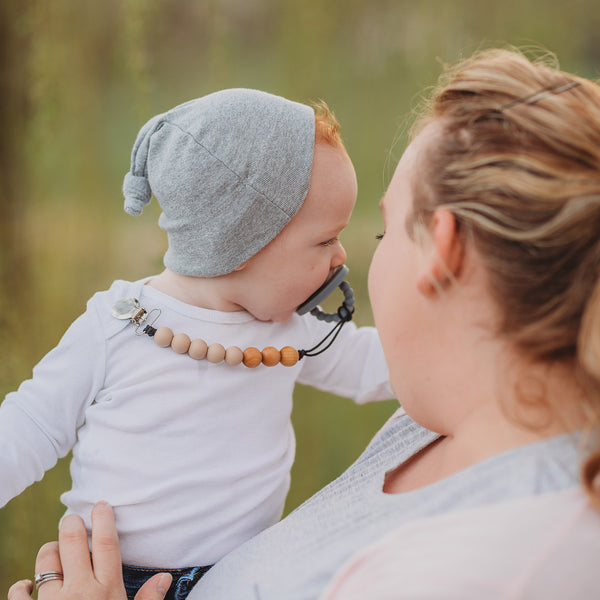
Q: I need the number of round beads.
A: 8